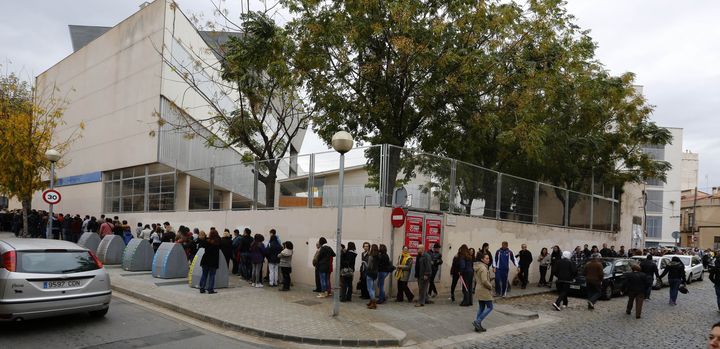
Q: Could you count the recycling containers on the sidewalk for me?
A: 5